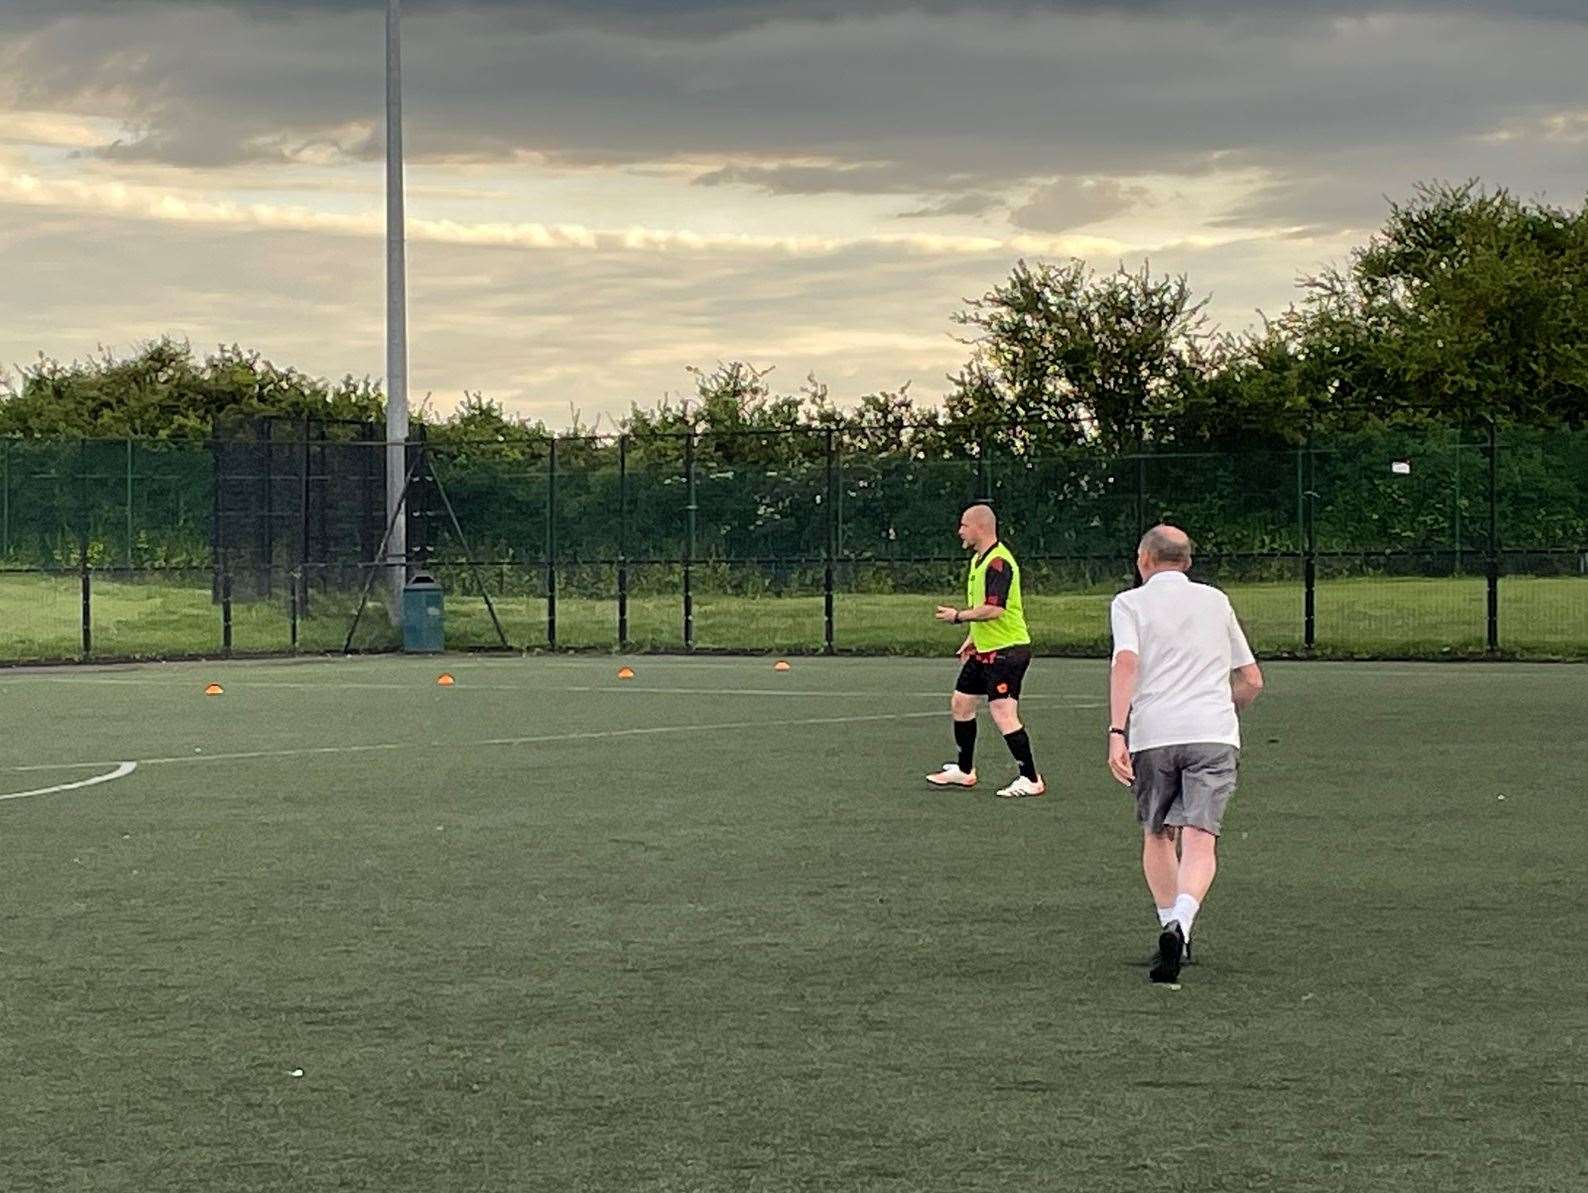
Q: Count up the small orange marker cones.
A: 4